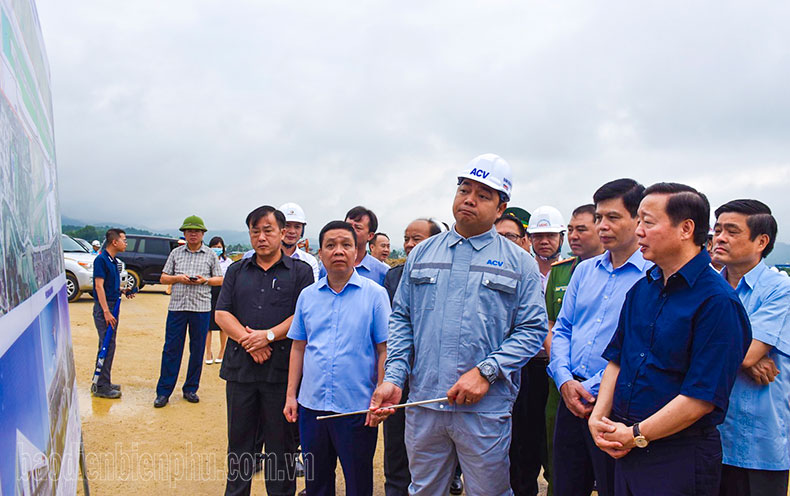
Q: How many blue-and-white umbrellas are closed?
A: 1